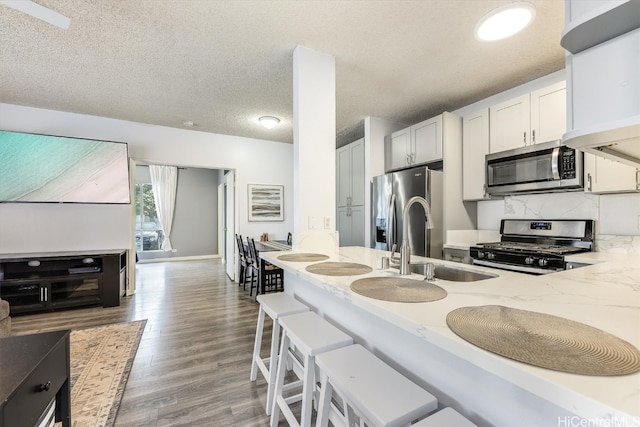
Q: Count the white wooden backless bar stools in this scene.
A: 4